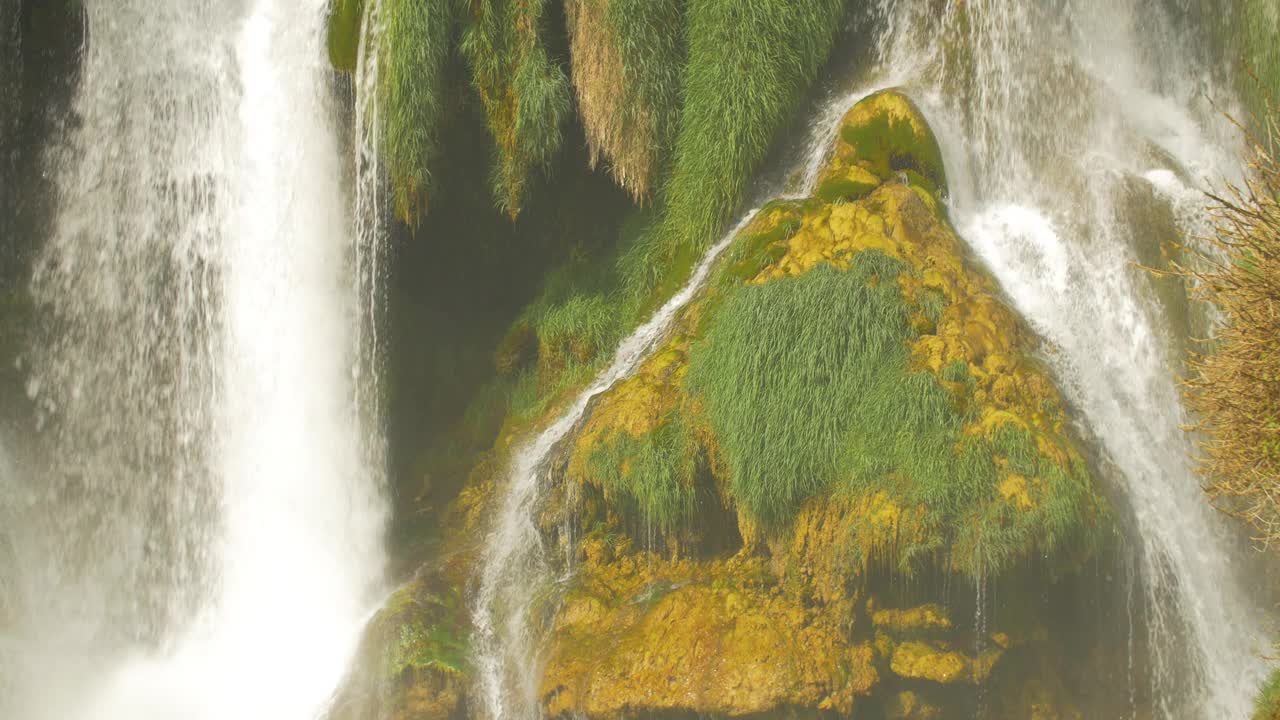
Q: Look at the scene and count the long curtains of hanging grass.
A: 4